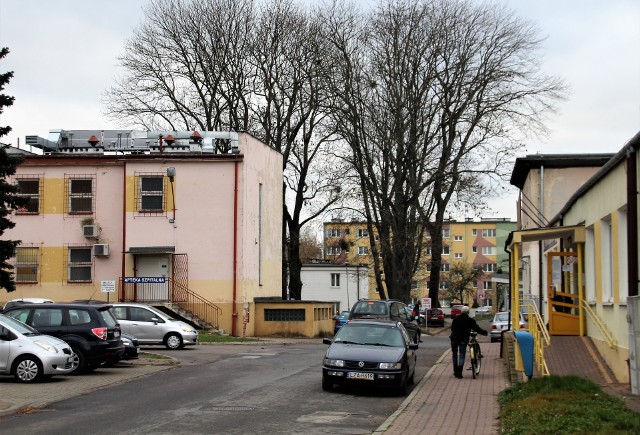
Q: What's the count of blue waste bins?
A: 1